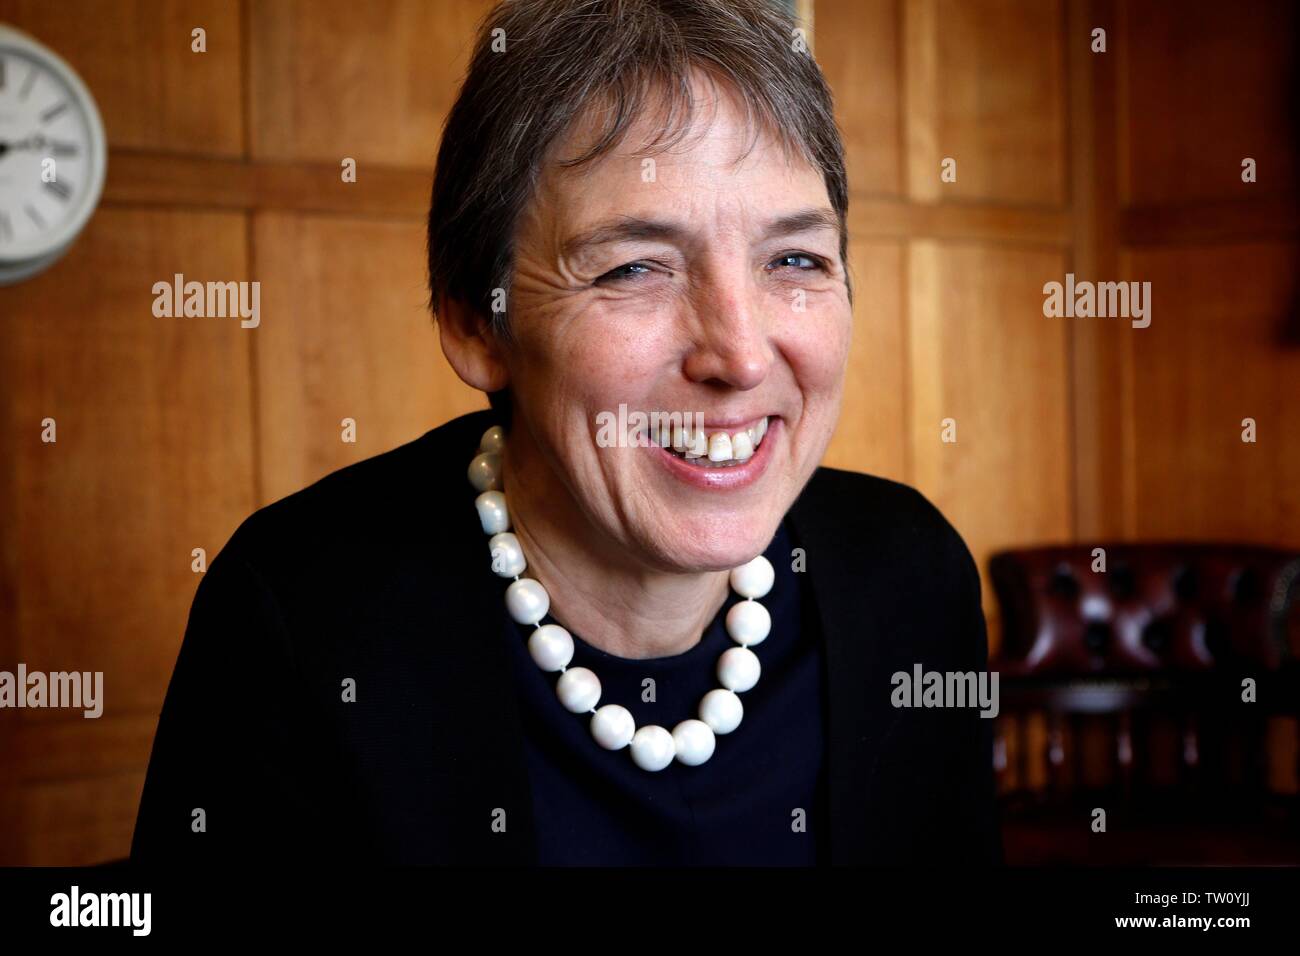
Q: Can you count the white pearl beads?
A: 14